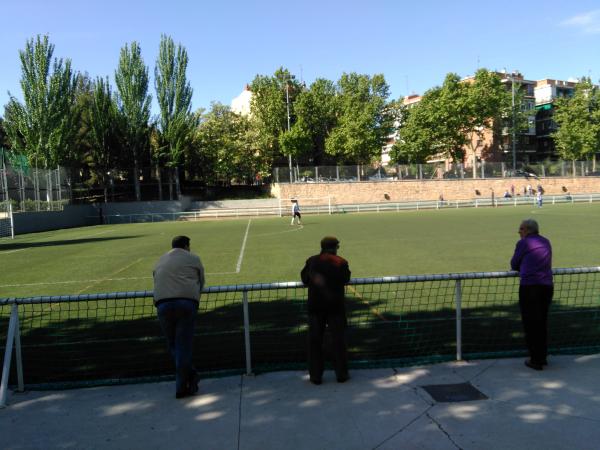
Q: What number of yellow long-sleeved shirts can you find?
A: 0